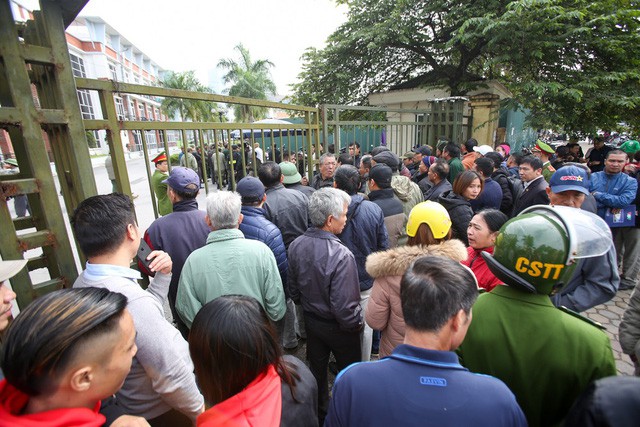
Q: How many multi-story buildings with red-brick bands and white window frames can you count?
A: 1